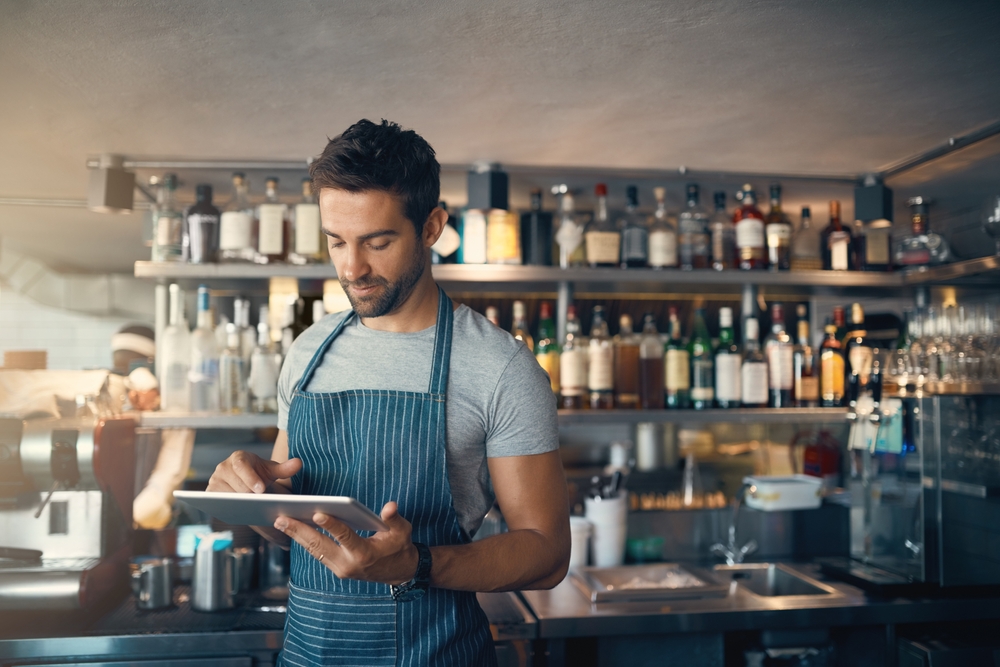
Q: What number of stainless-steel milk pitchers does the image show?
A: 2